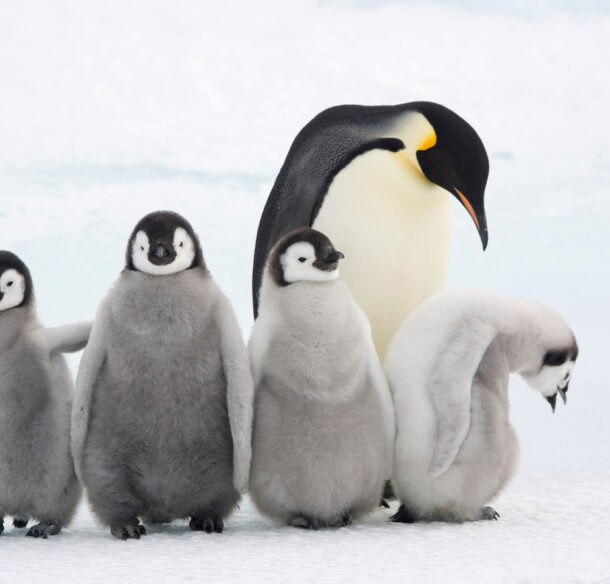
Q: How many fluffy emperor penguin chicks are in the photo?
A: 4